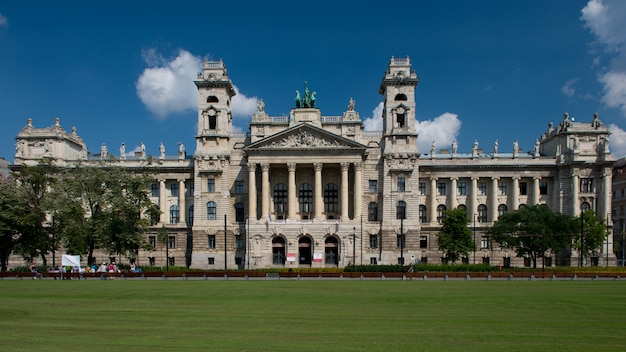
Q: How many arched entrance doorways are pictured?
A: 3